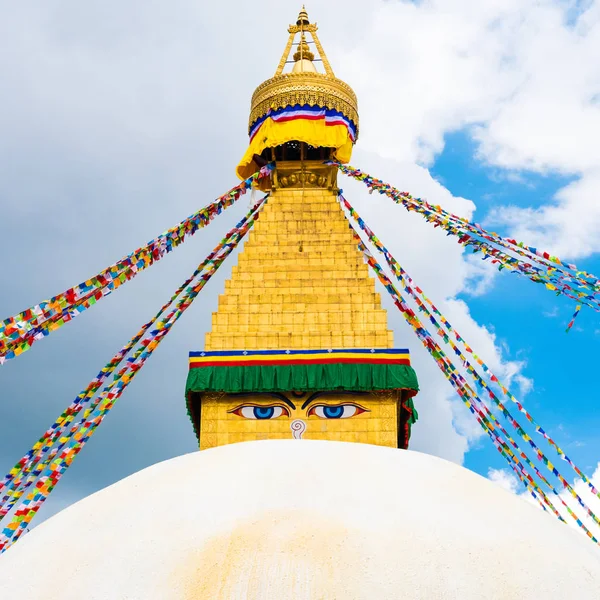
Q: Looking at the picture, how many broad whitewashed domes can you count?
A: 1